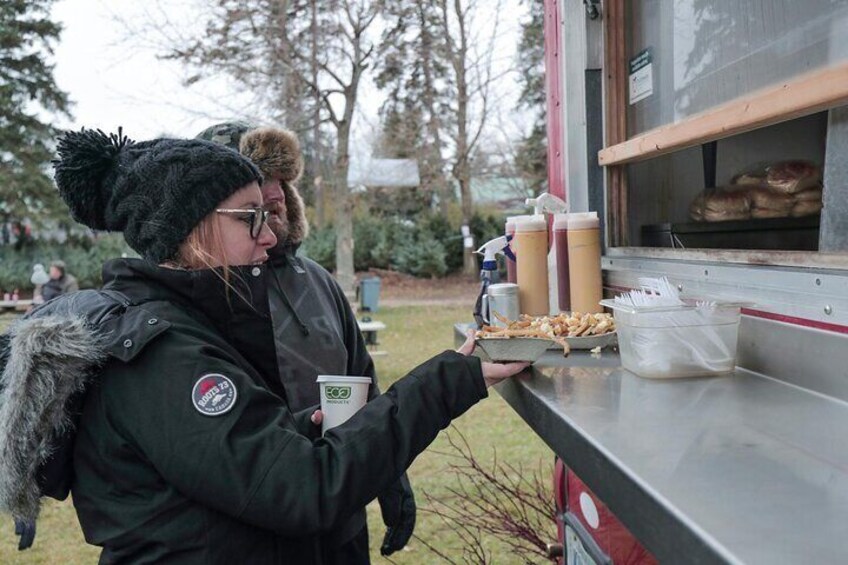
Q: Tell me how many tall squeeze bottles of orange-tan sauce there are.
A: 2